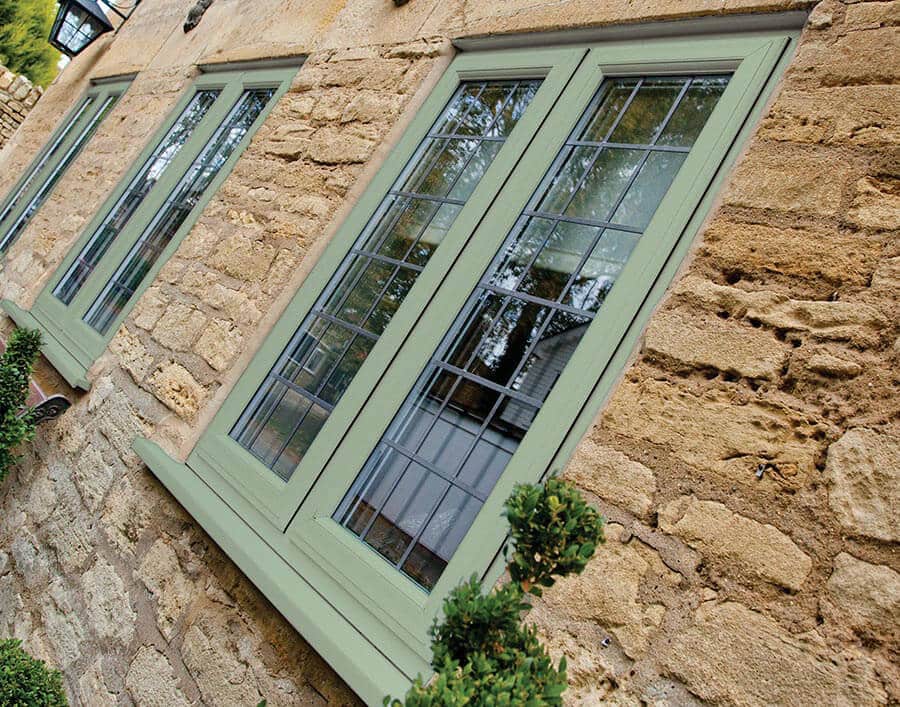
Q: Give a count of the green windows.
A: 3